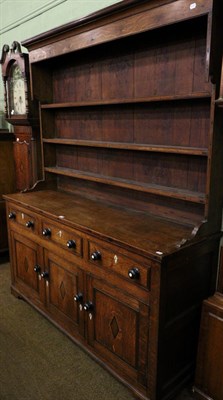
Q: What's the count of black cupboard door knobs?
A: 4